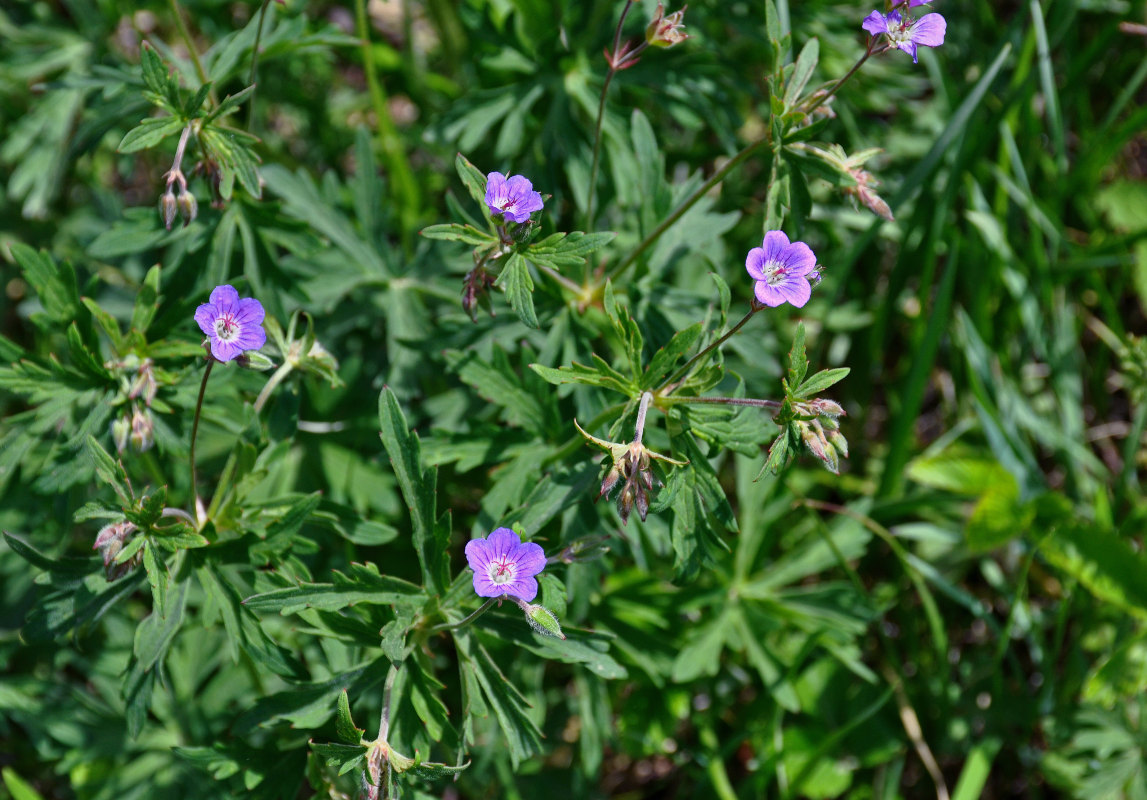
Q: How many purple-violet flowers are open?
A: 5